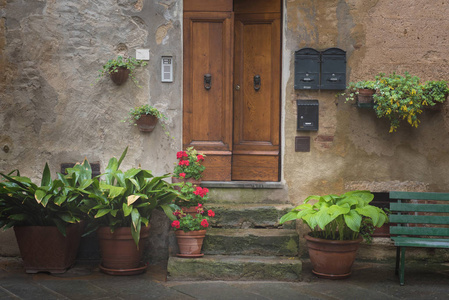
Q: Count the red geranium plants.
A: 3